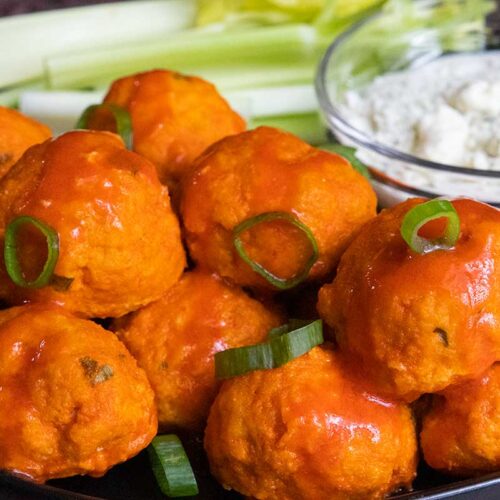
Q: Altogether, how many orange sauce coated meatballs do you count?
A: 9